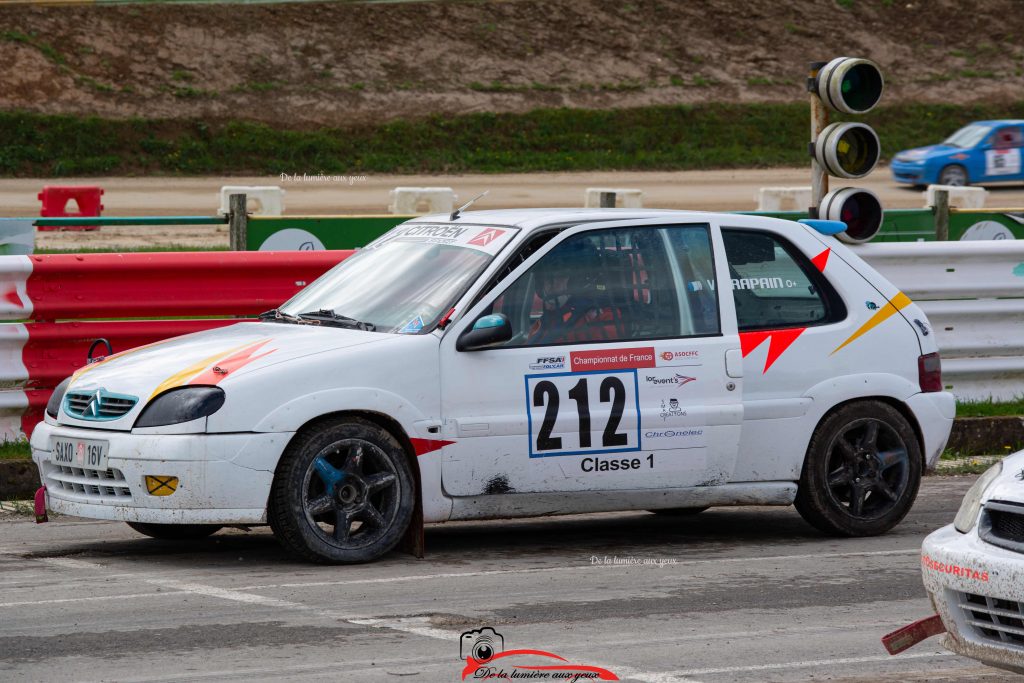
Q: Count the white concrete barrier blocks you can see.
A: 5